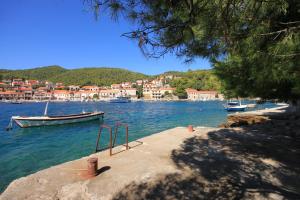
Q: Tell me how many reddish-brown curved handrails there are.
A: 2